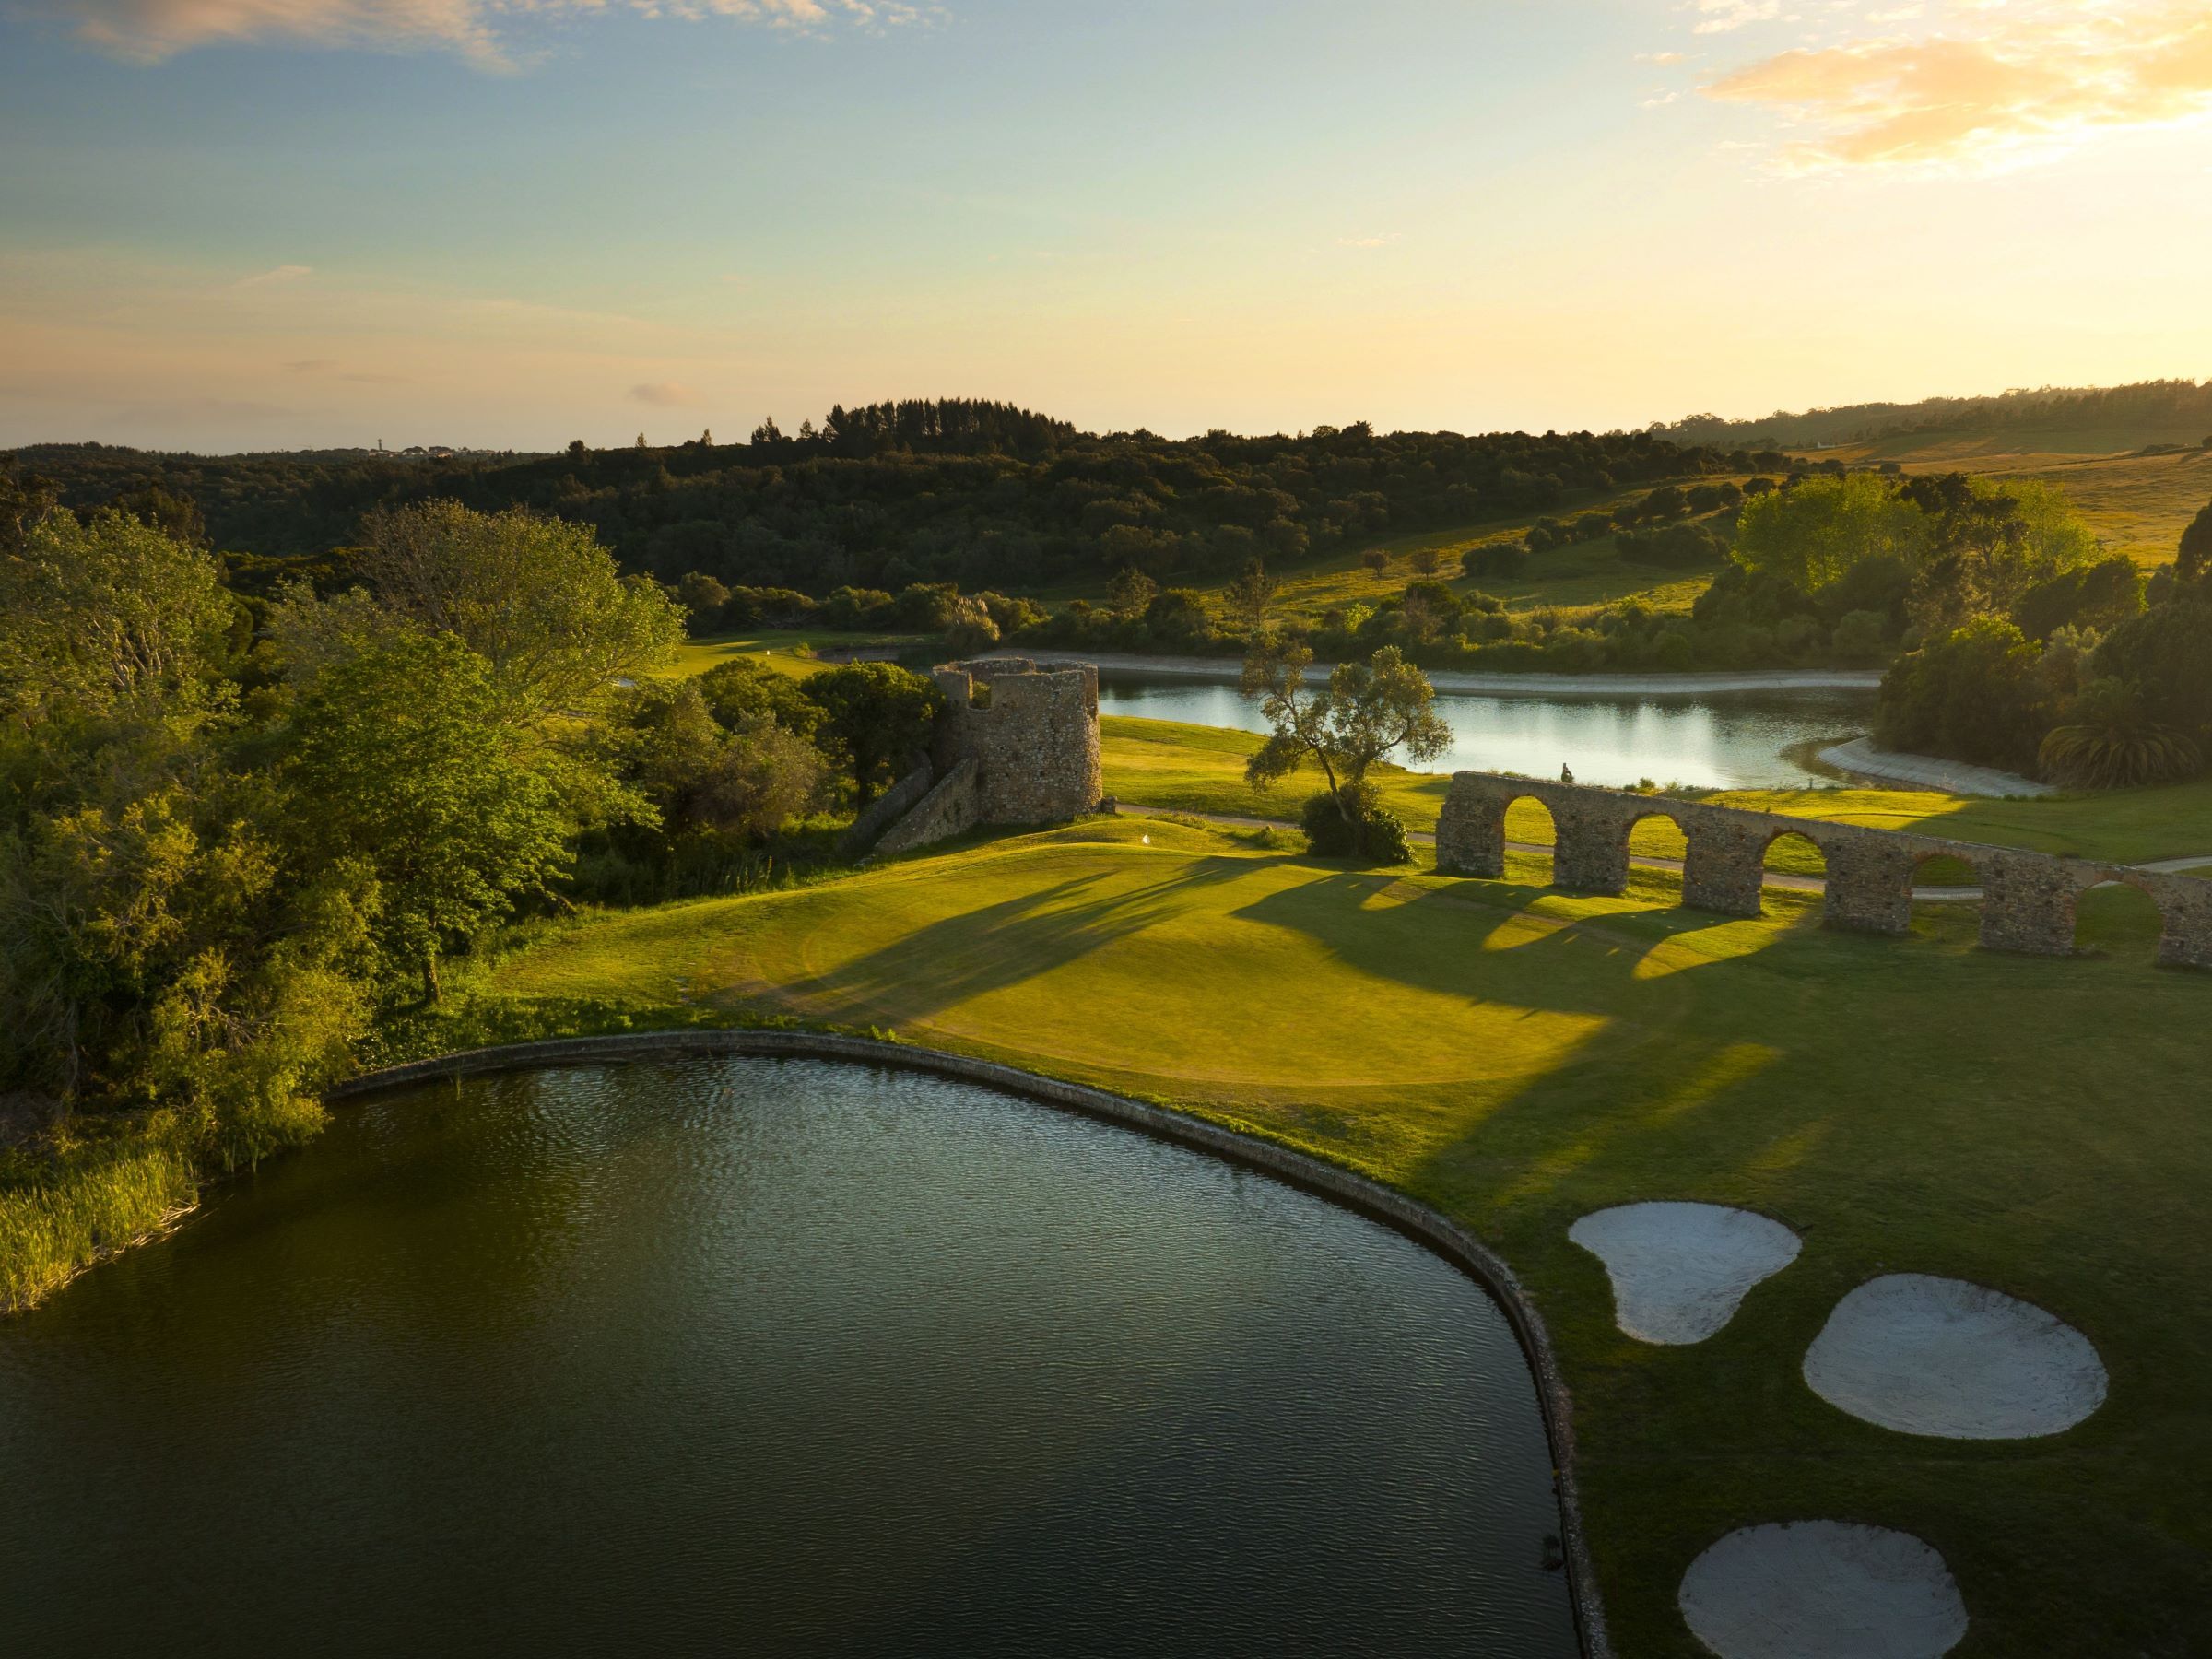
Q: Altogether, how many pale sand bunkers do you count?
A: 3